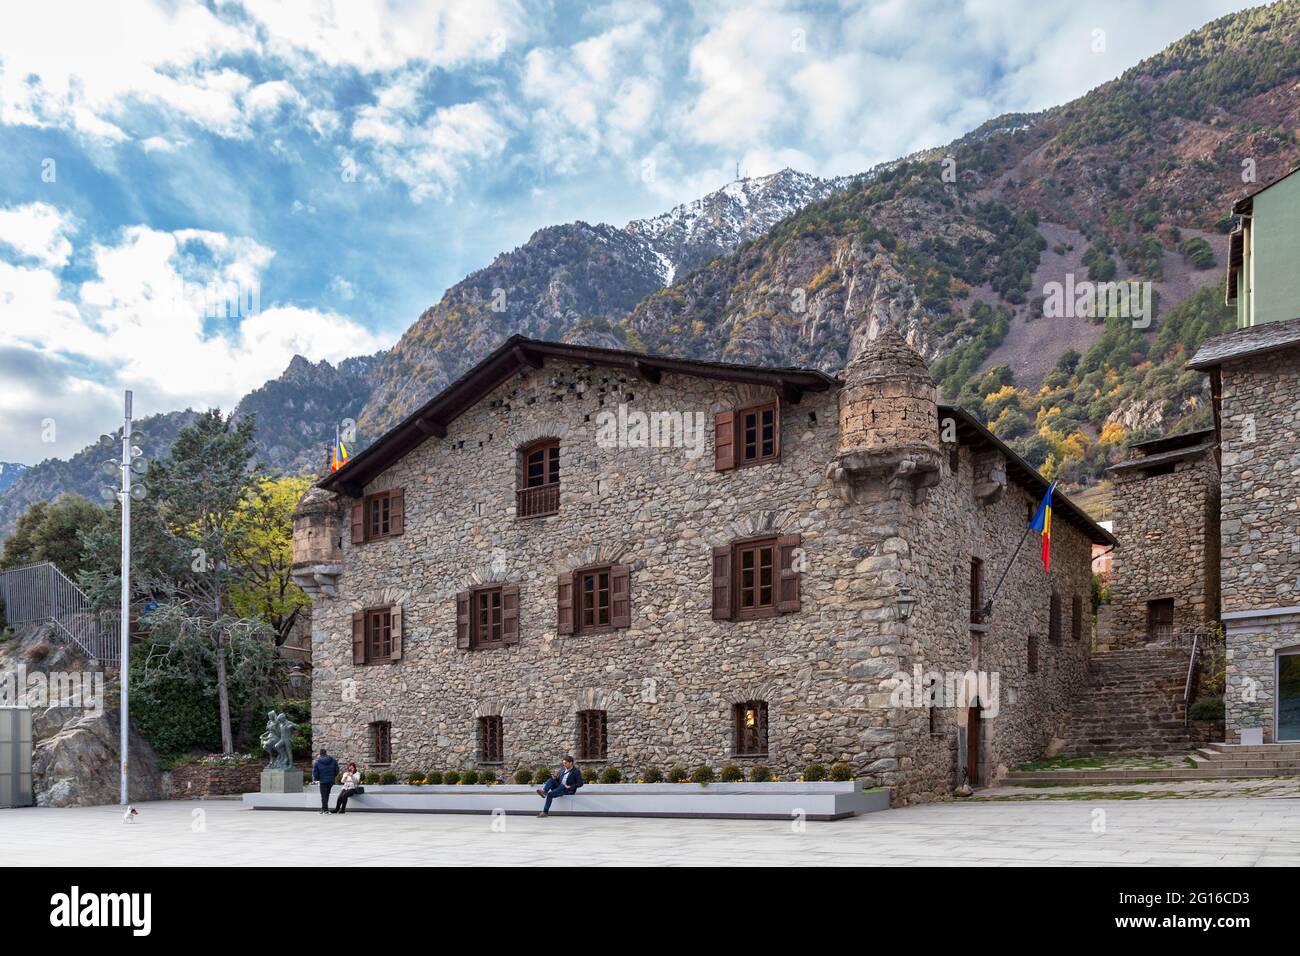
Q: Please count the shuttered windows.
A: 6